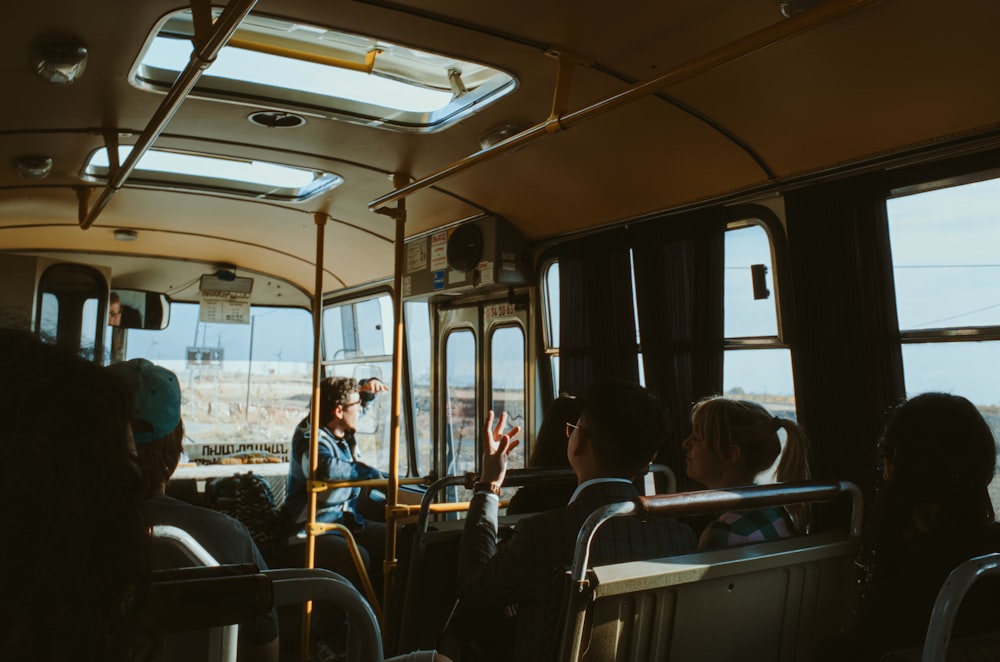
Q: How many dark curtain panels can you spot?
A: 3